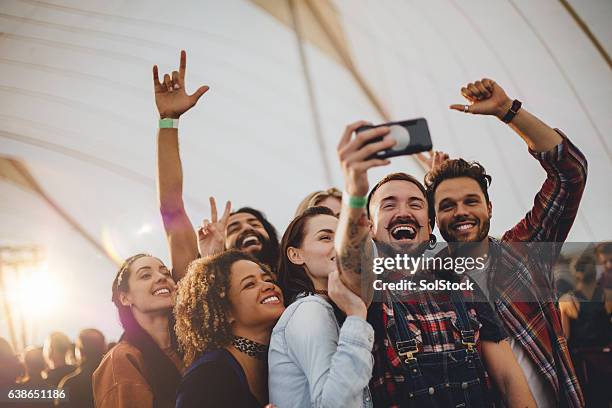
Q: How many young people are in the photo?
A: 7